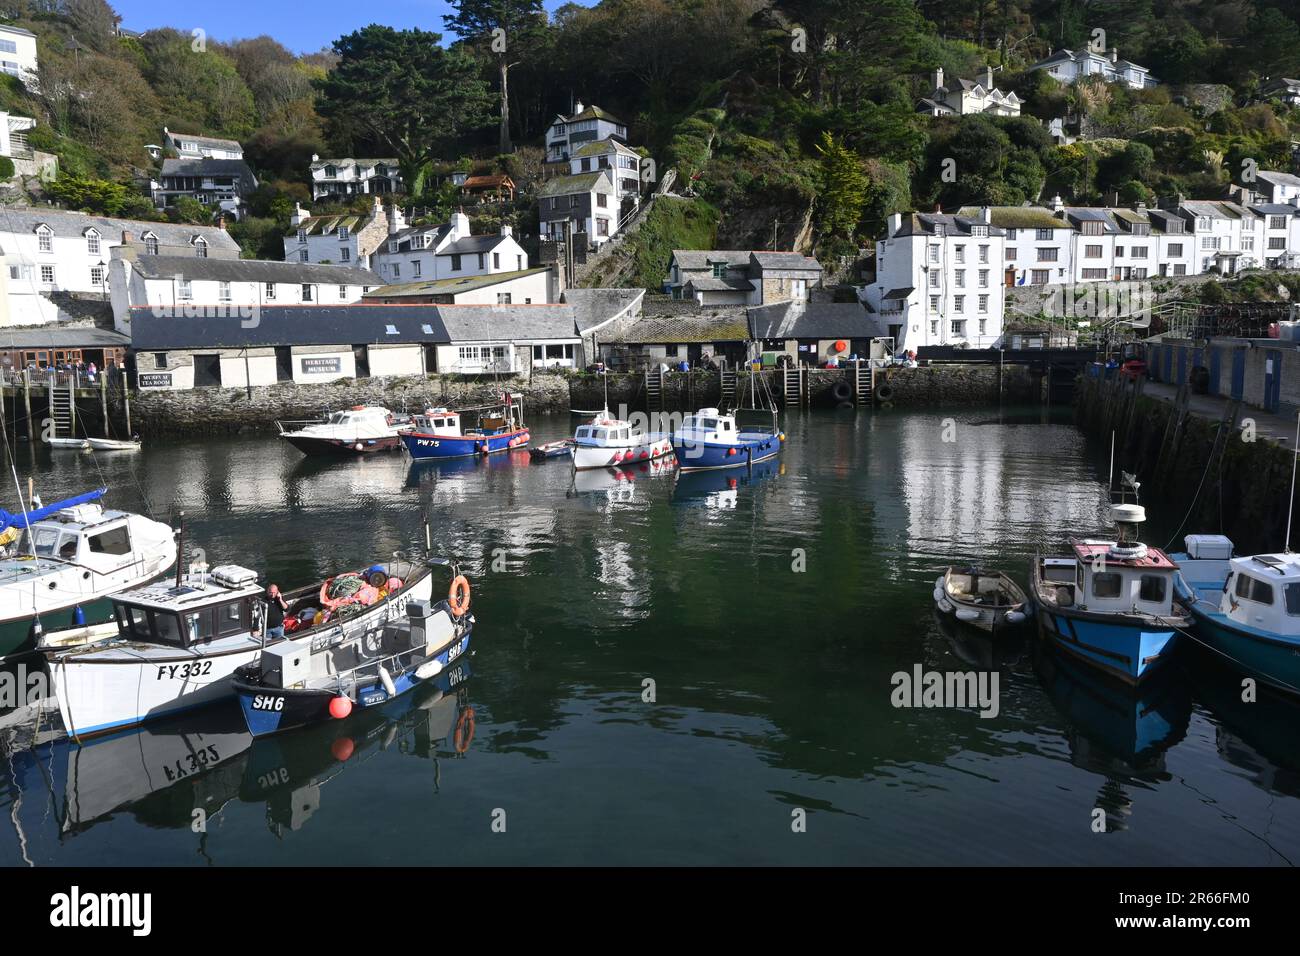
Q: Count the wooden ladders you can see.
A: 5